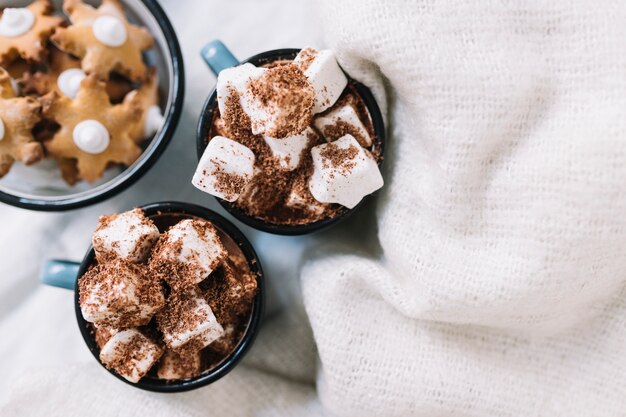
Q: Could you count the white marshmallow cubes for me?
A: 12